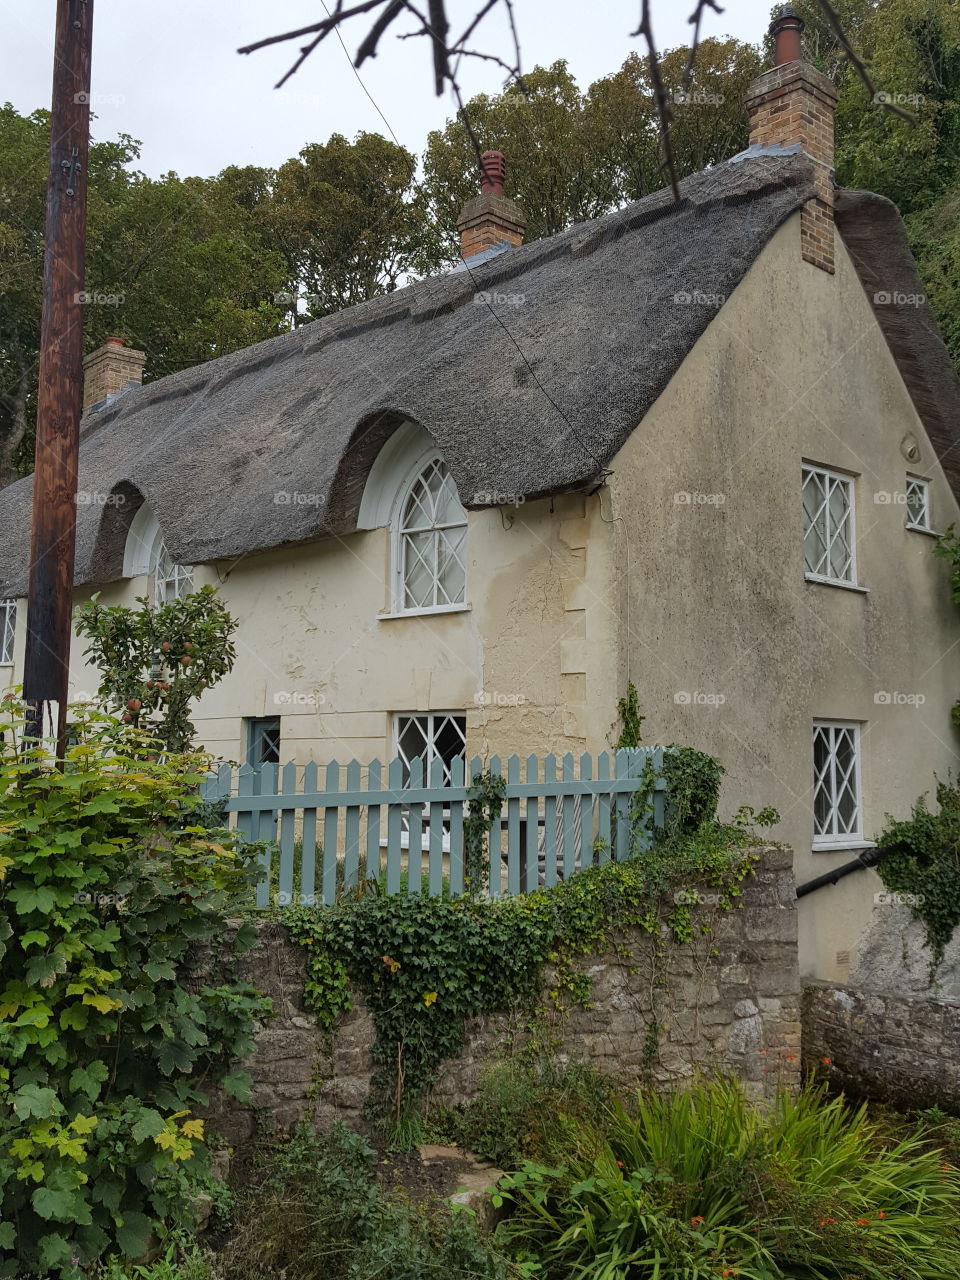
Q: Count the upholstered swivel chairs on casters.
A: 0